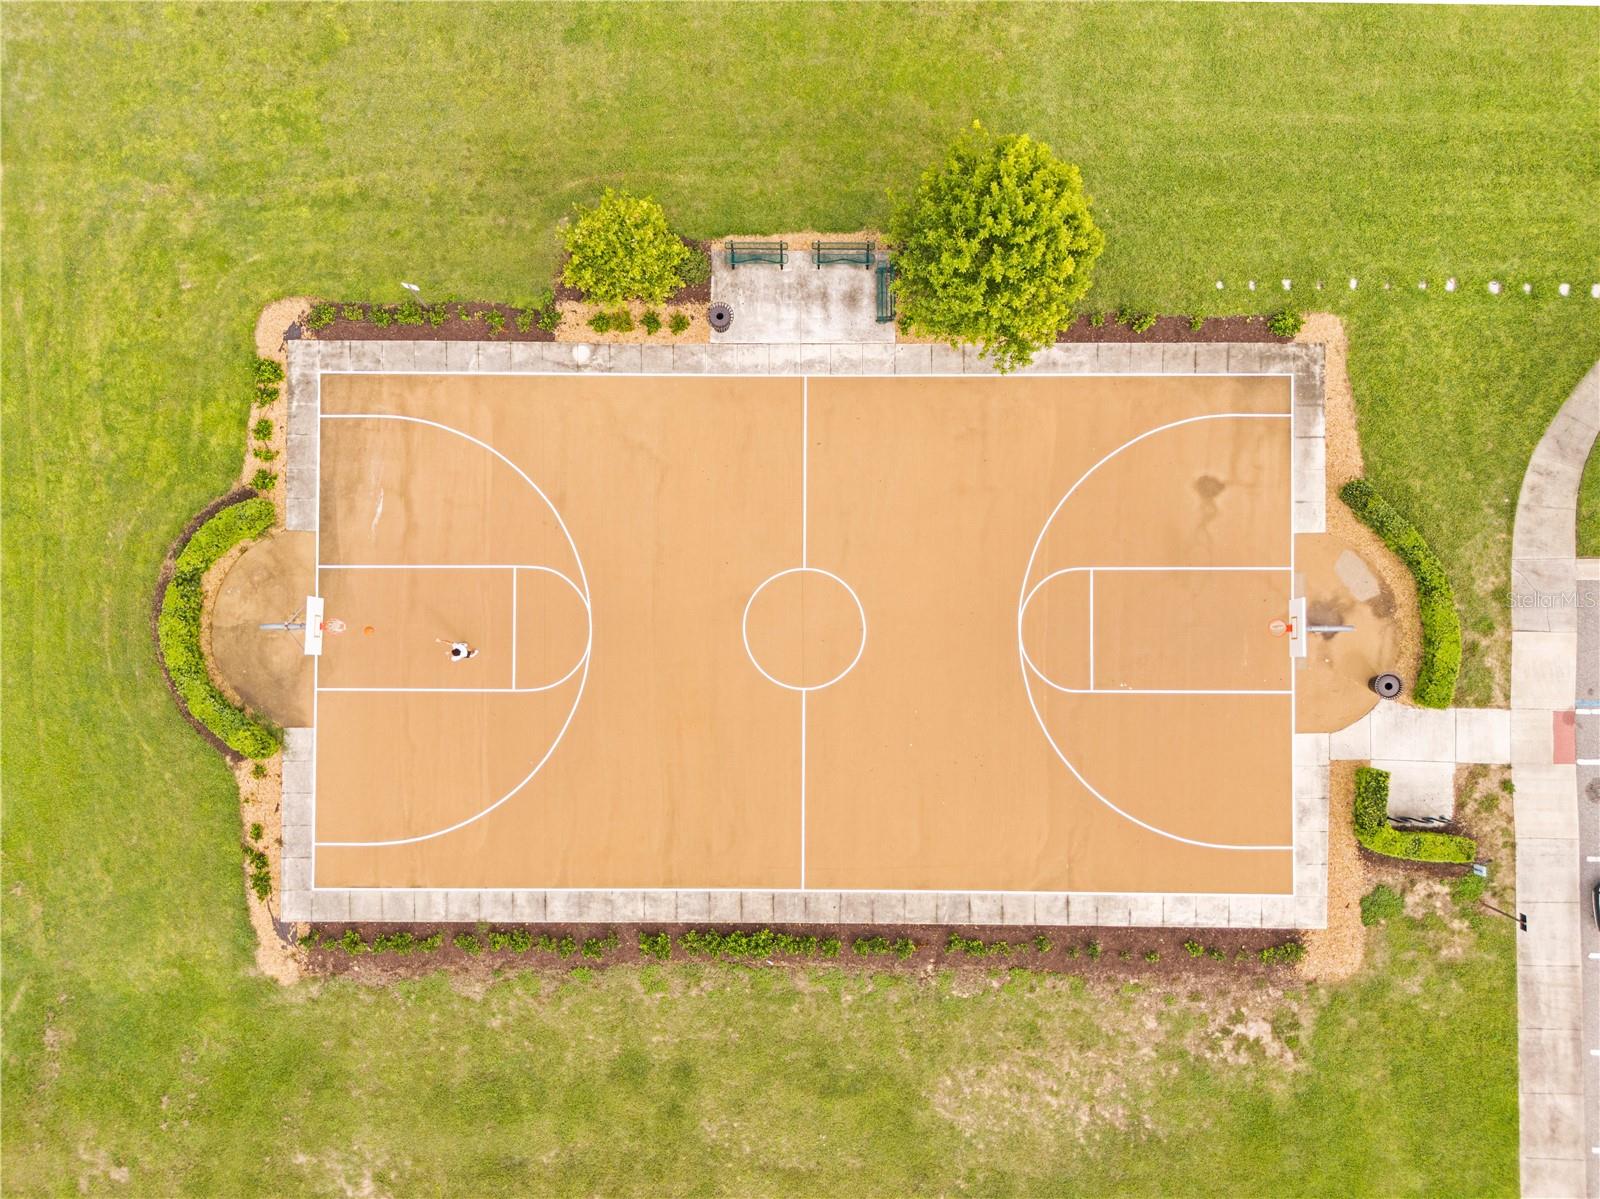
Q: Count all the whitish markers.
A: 12